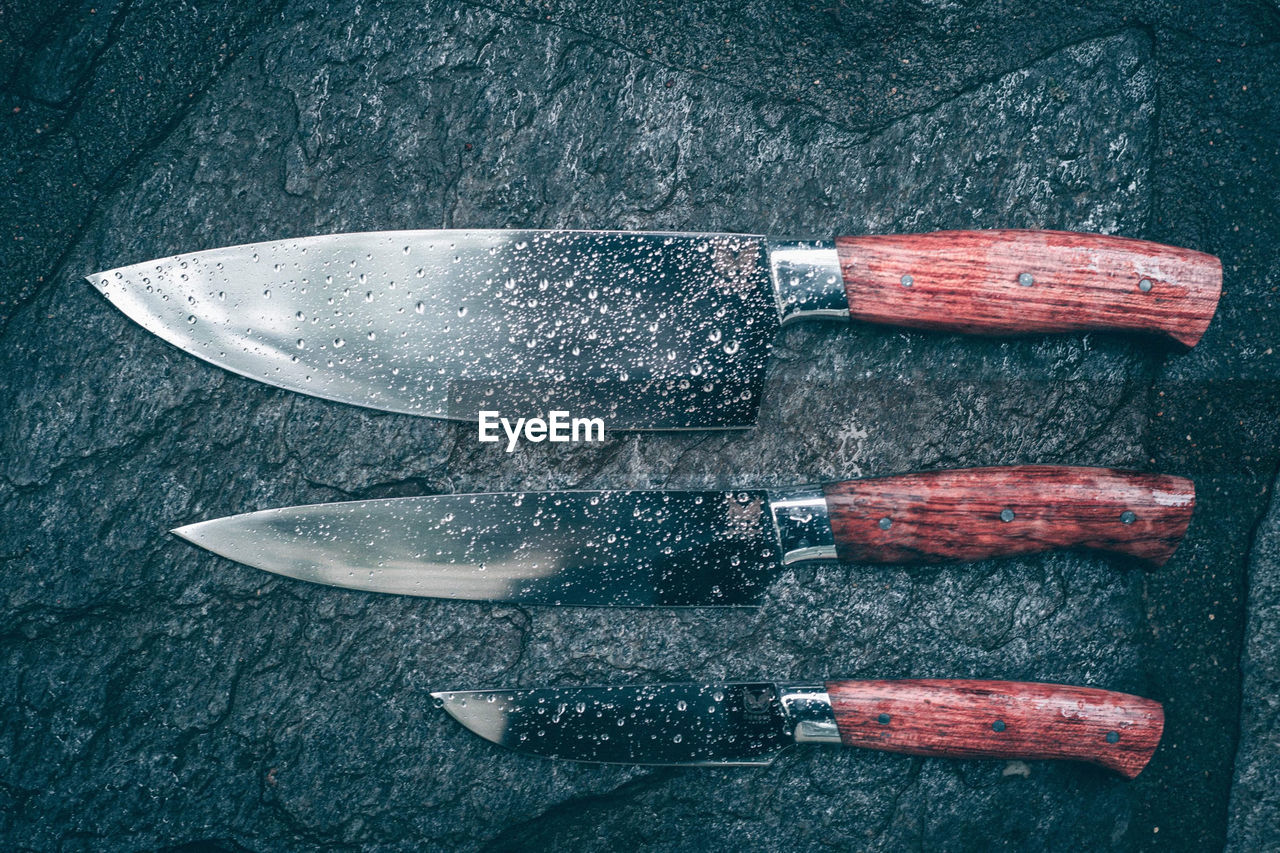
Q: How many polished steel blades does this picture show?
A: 3